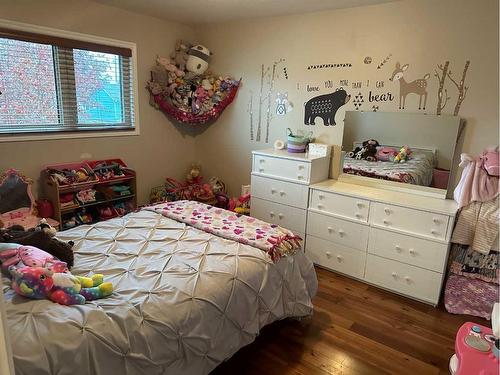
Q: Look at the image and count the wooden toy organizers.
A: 1